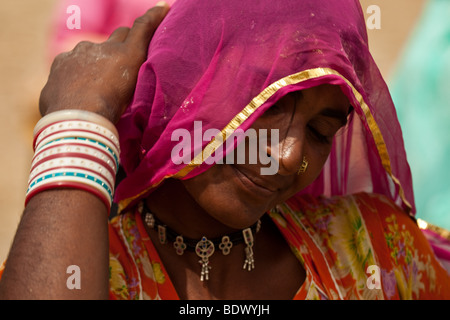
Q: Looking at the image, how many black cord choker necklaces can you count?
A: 1